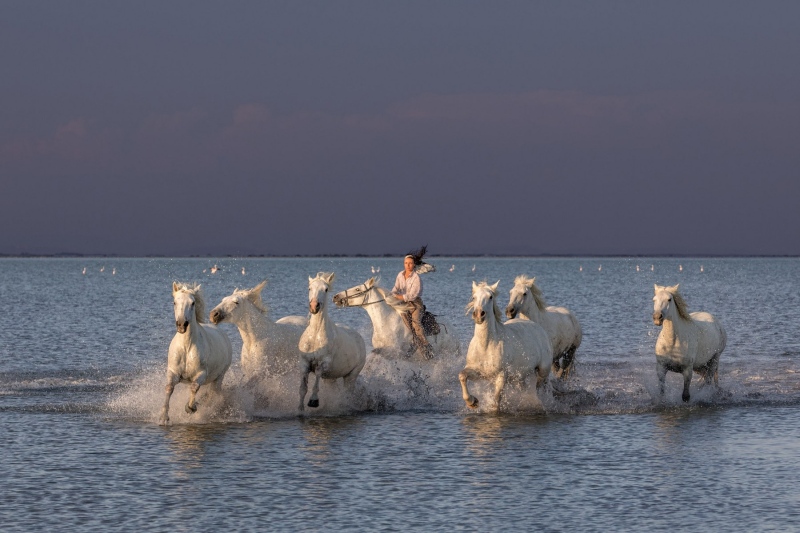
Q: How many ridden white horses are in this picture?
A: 1